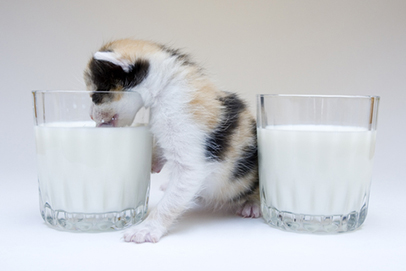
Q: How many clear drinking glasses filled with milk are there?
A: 2